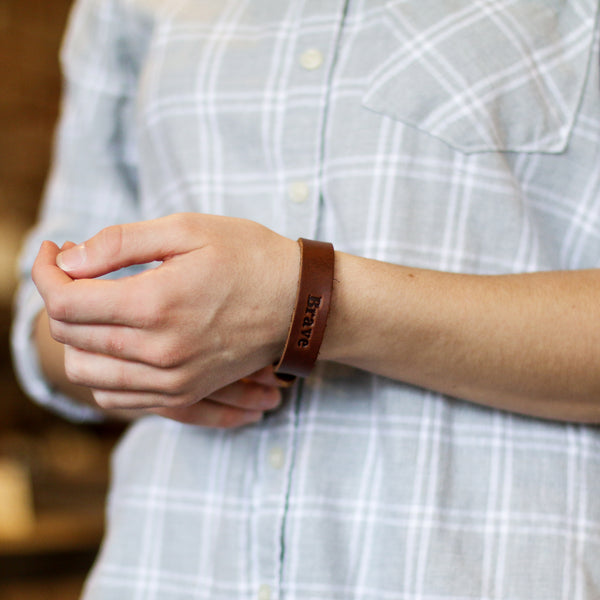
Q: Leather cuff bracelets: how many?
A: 1